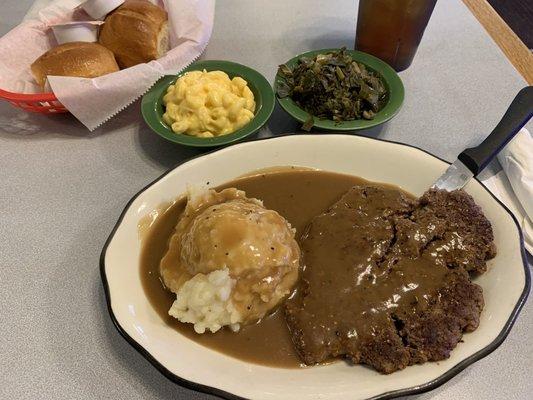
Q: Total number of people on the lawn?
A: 0